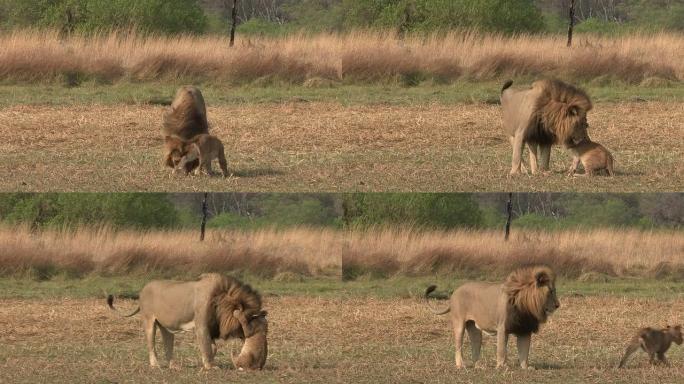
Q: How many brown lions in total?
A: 8